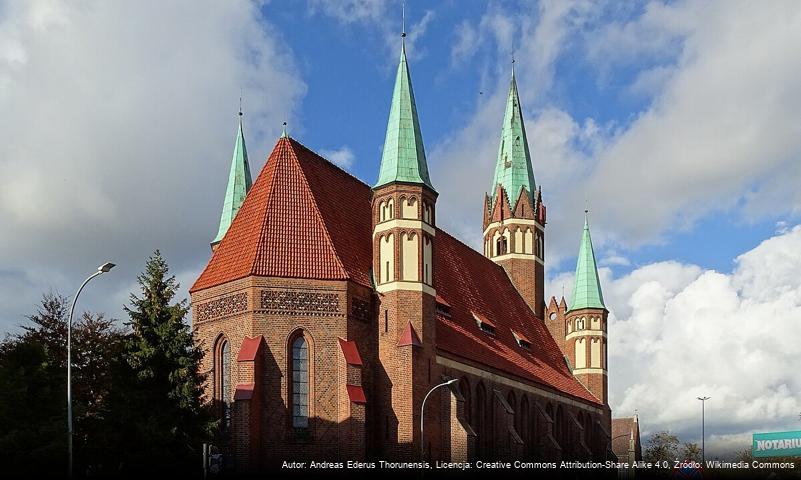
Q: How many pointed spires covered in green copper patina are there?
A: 4